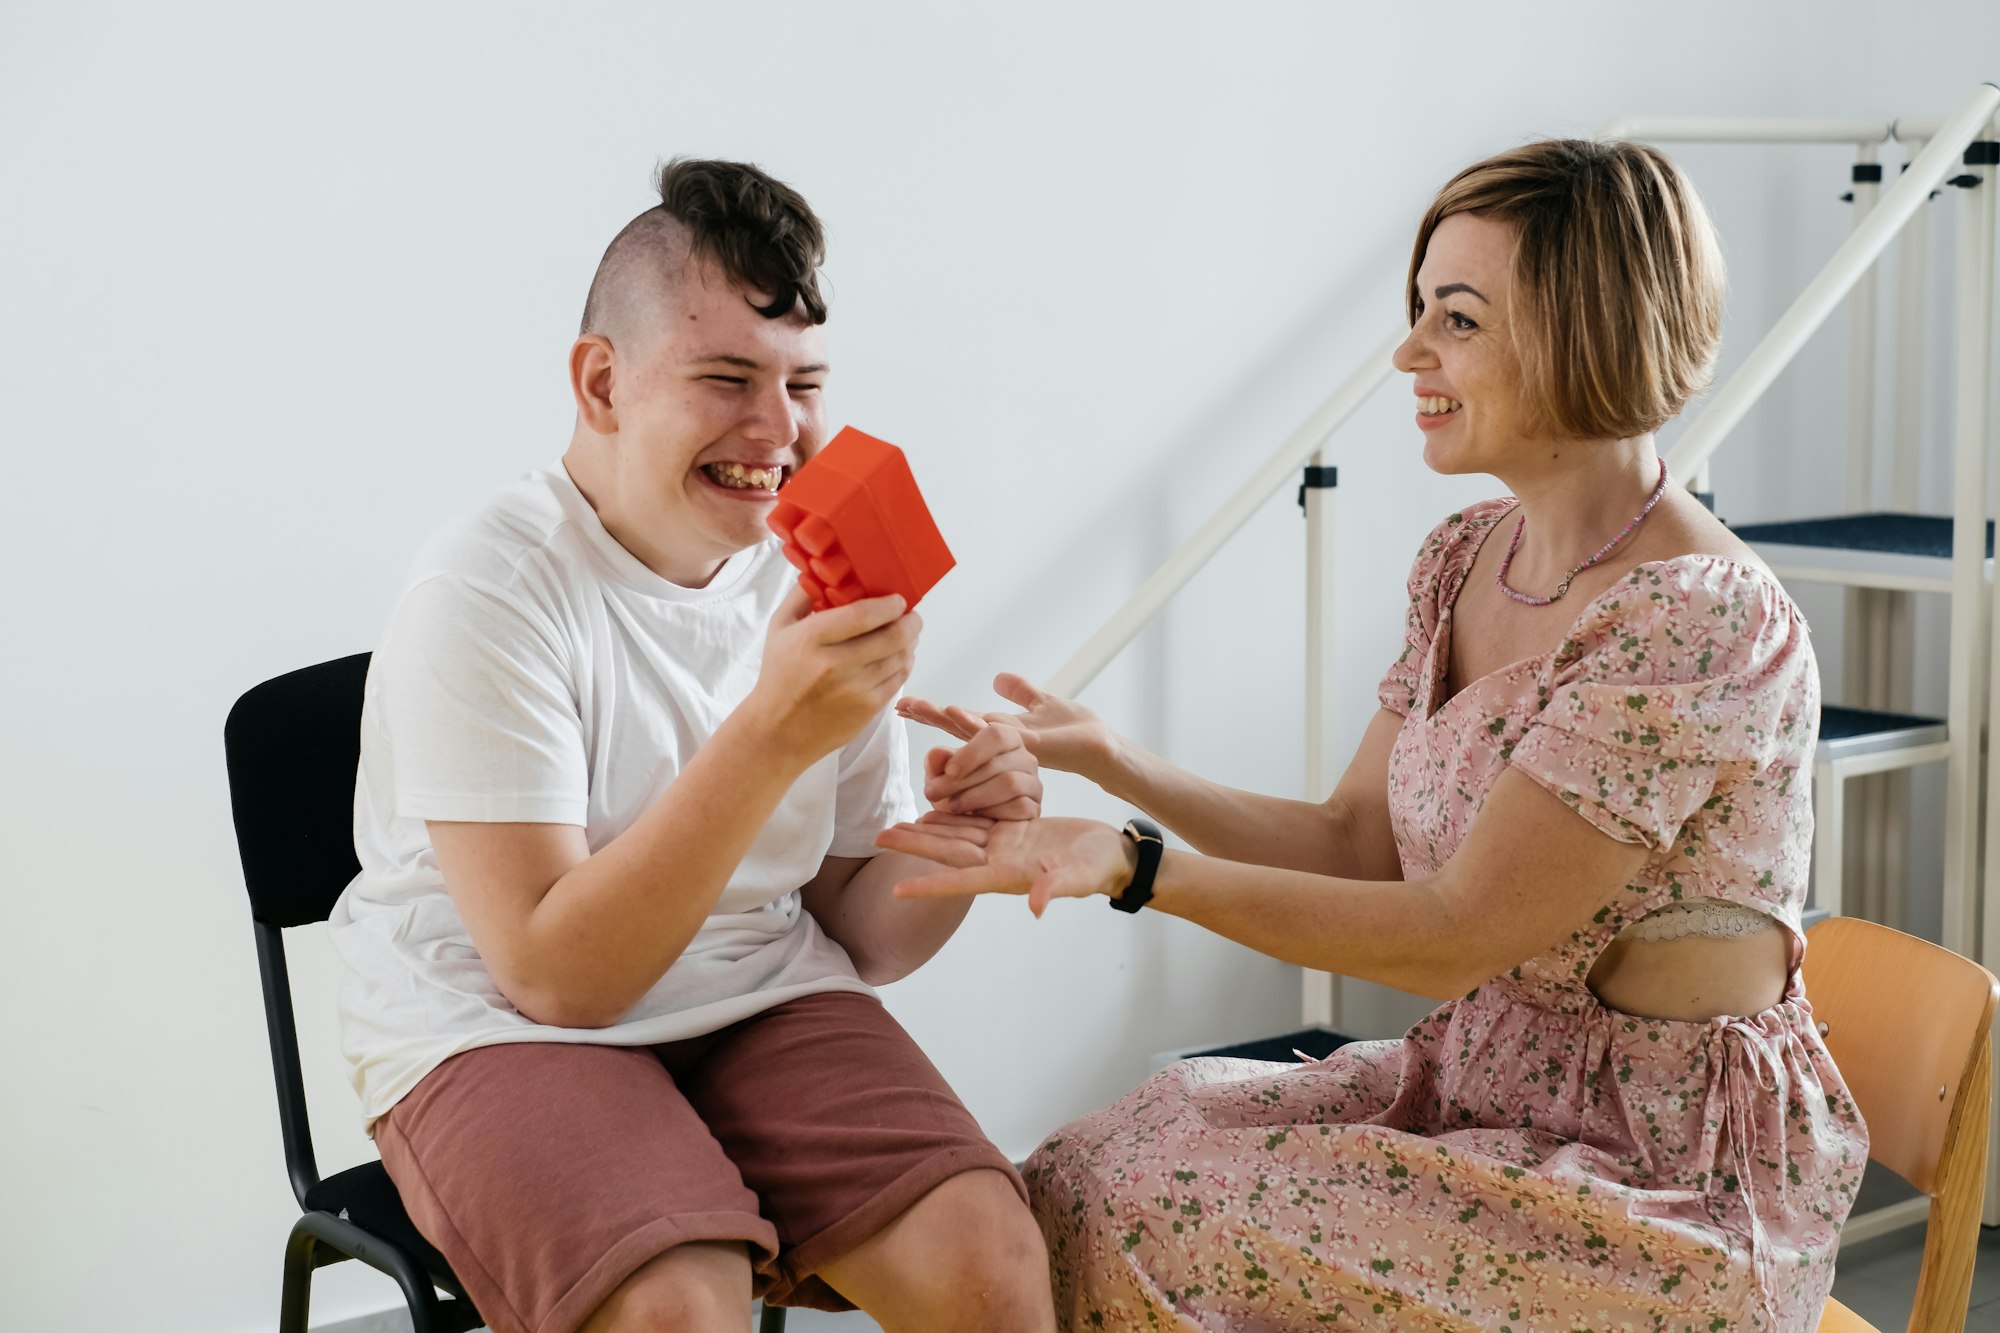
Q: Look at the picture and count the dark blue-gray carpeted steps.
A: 3